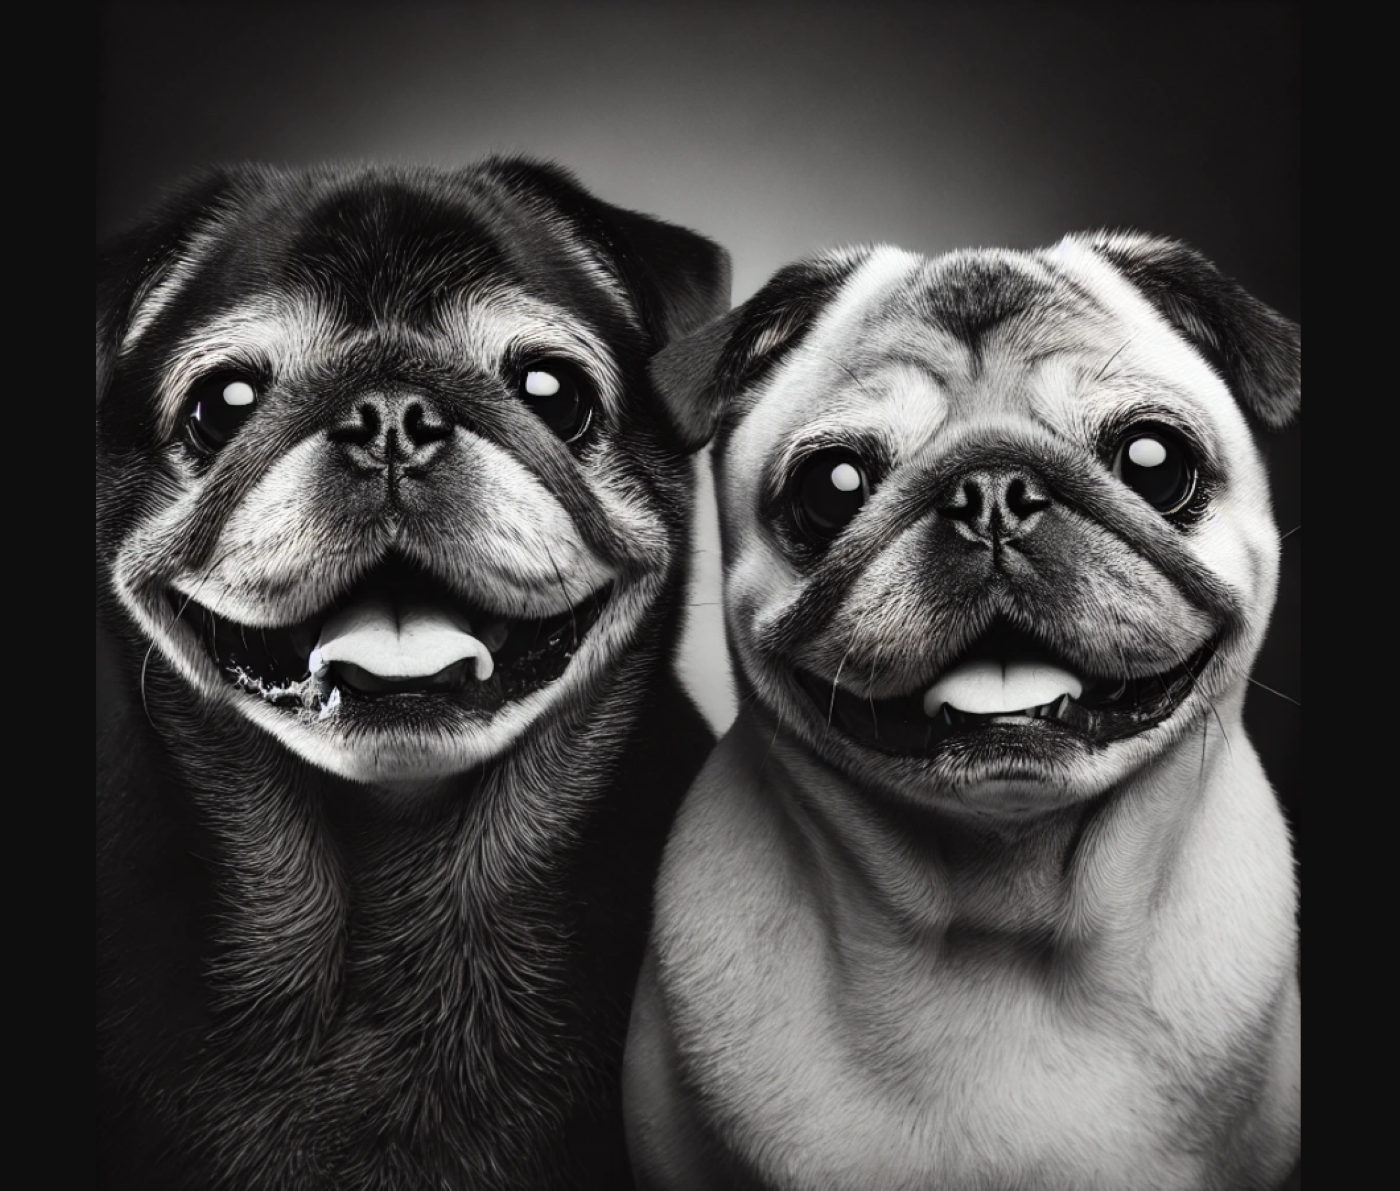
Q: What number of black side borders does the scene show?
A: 2